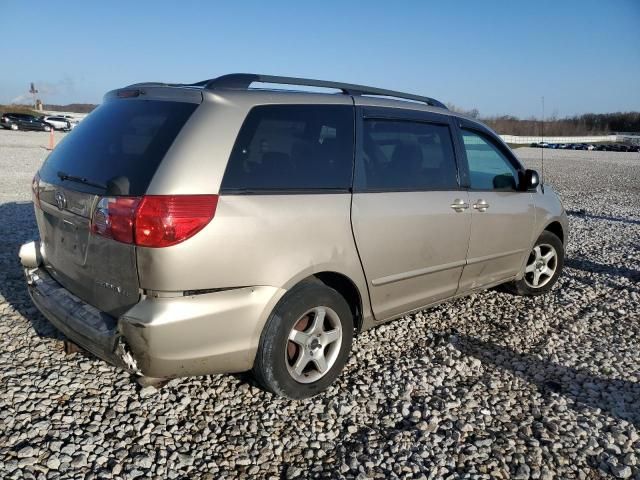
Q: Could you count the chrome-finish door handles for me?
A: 2